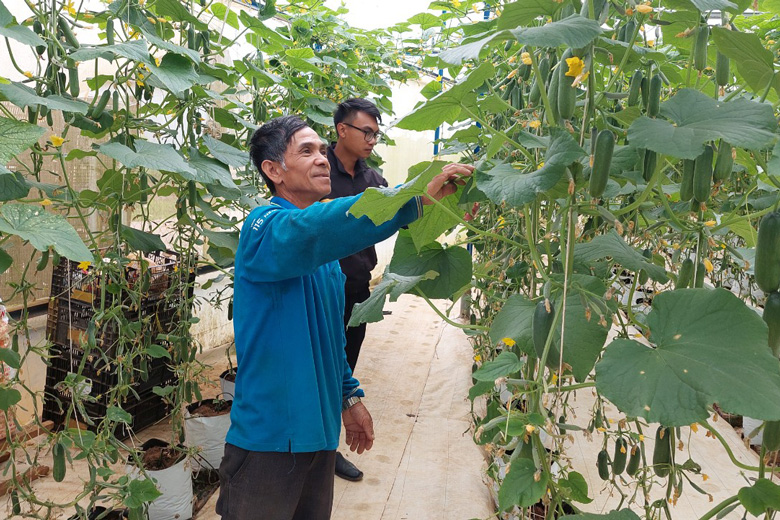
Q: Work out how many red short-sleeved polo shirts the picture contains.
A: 0